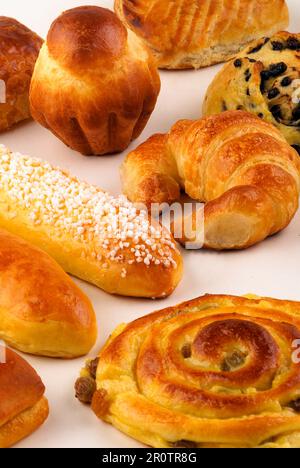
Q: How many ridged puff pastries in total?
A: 1